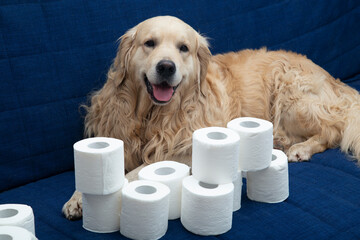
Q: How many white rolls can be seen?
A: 11